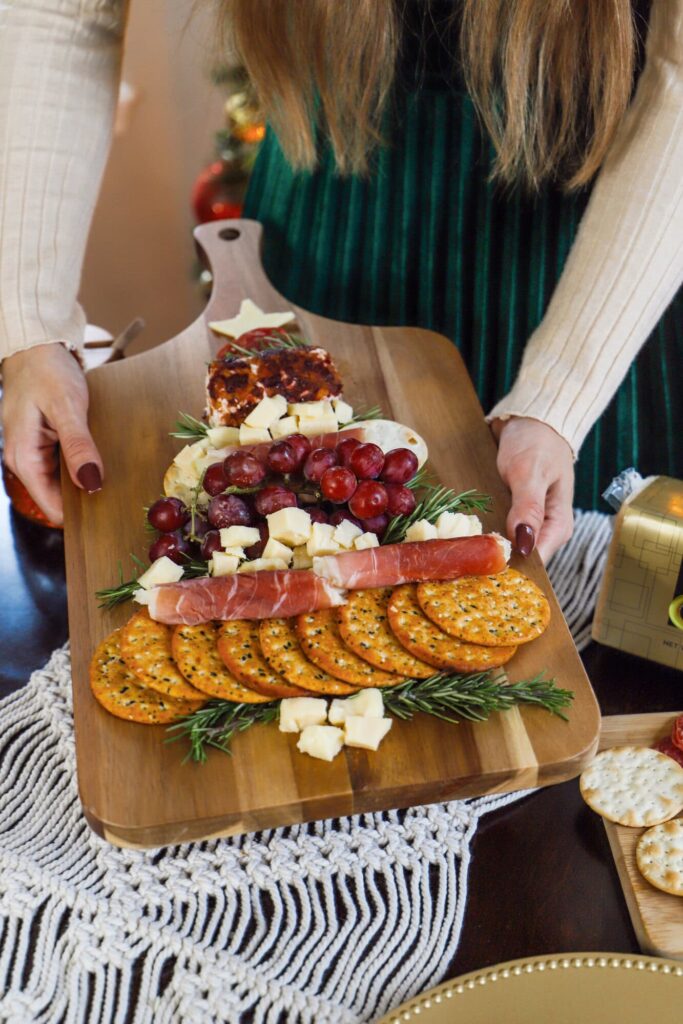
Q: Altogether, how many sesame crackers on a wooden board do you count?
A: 9